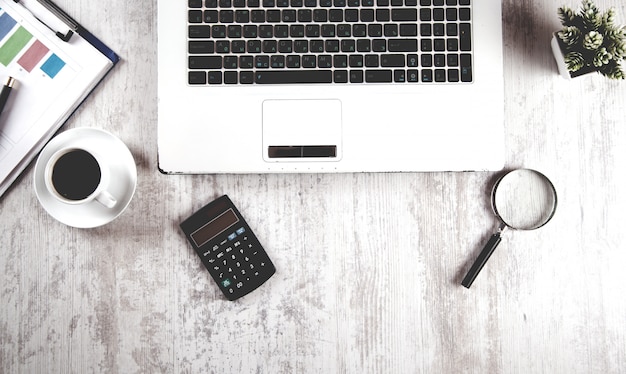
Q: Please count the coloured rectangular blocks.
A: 4